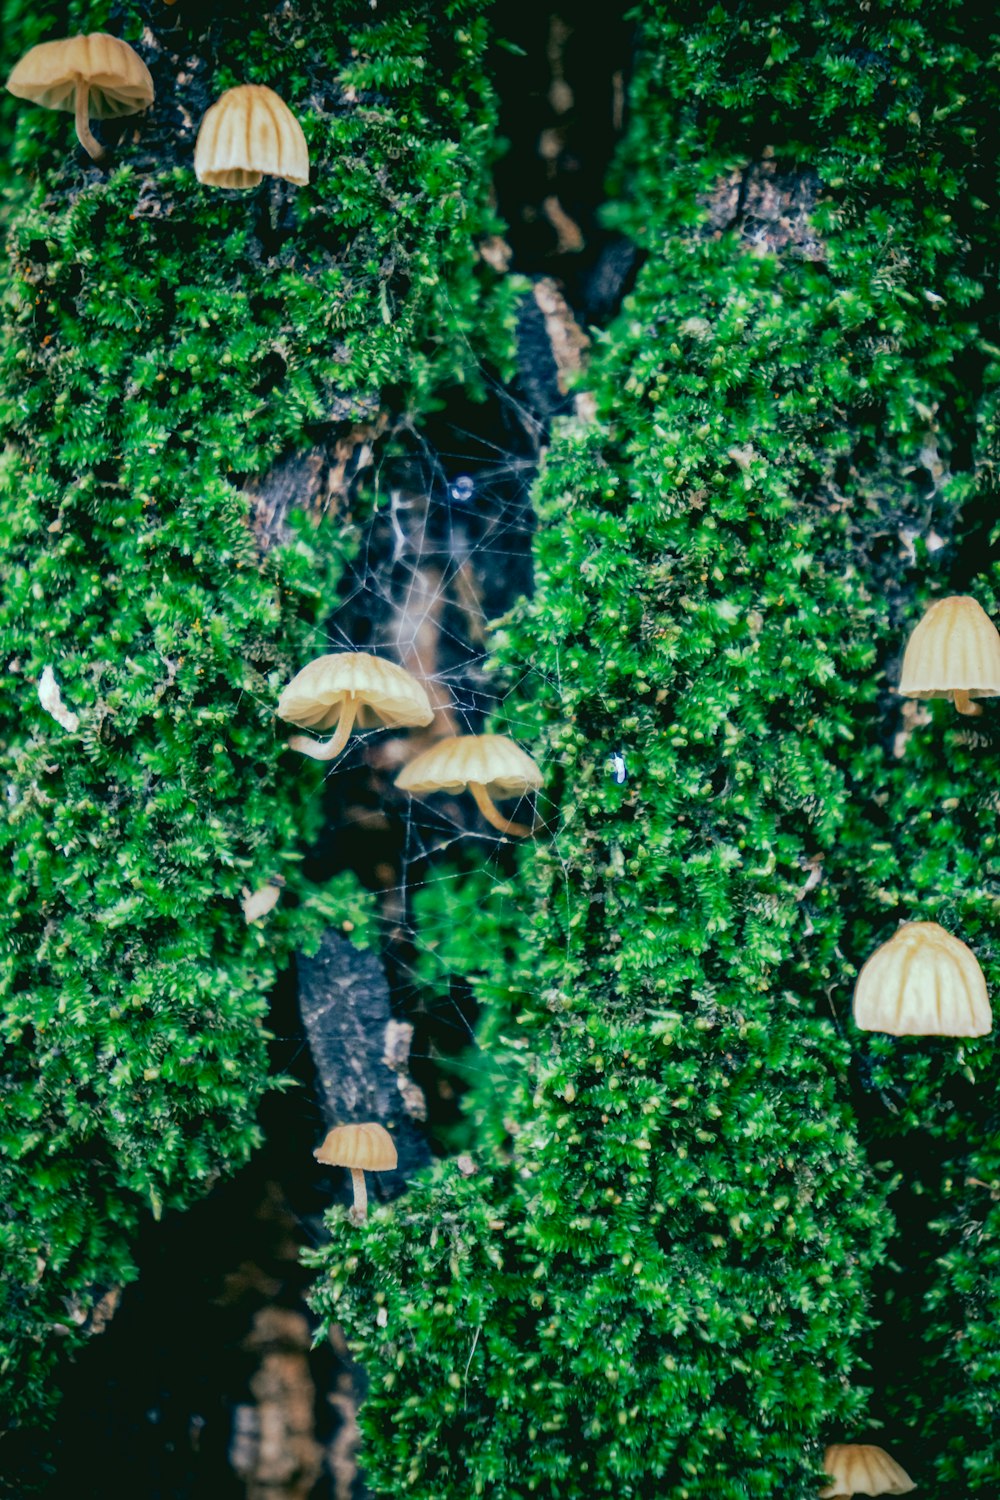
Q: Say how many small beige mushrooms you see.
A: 8